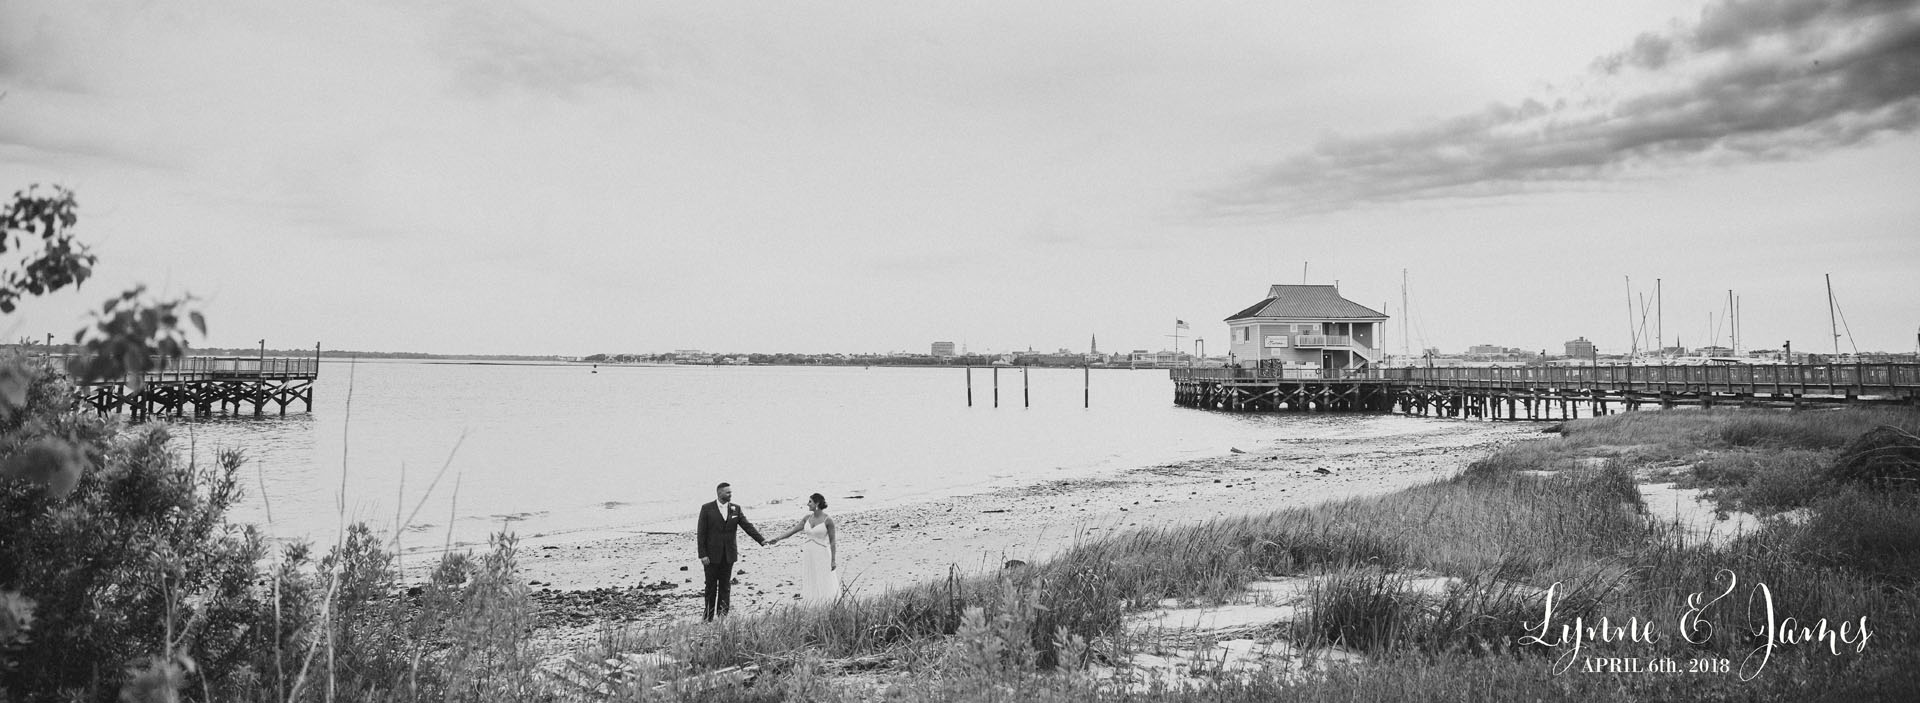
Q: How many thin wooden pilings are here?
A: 4